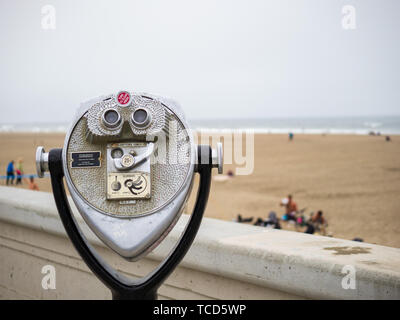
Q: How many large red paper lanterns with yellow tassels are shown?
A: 0